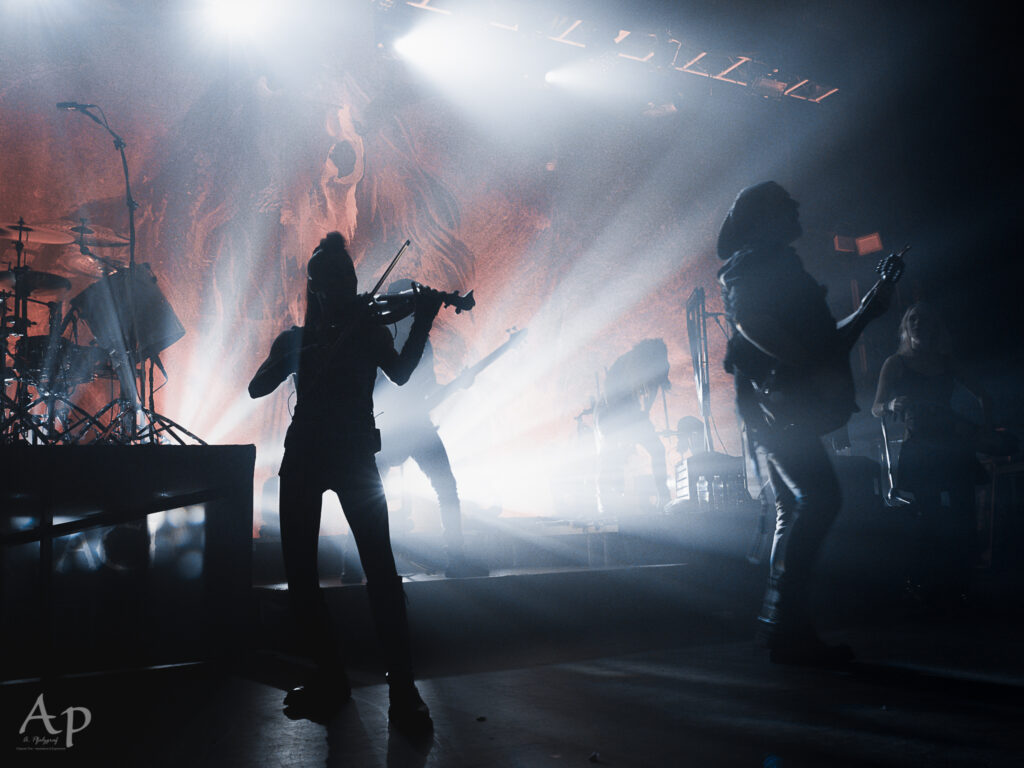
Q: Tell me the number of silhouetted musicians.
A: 5